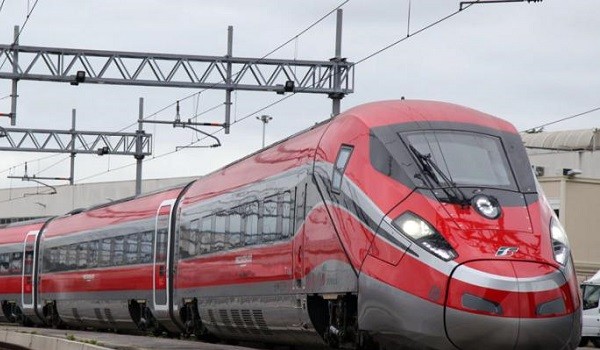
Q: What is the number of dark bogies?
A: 5